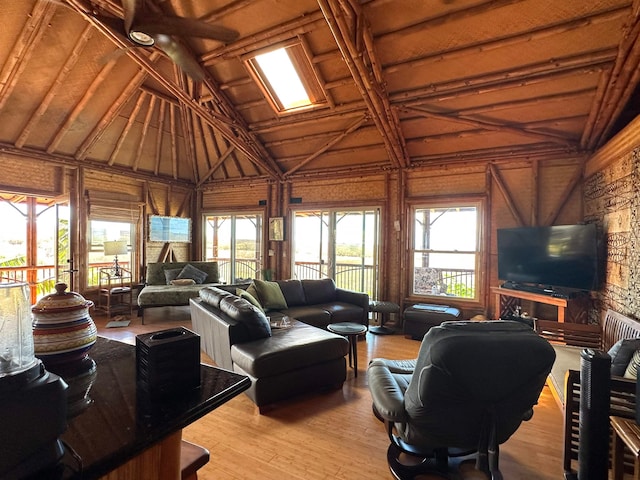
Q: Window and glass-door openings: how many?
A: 6